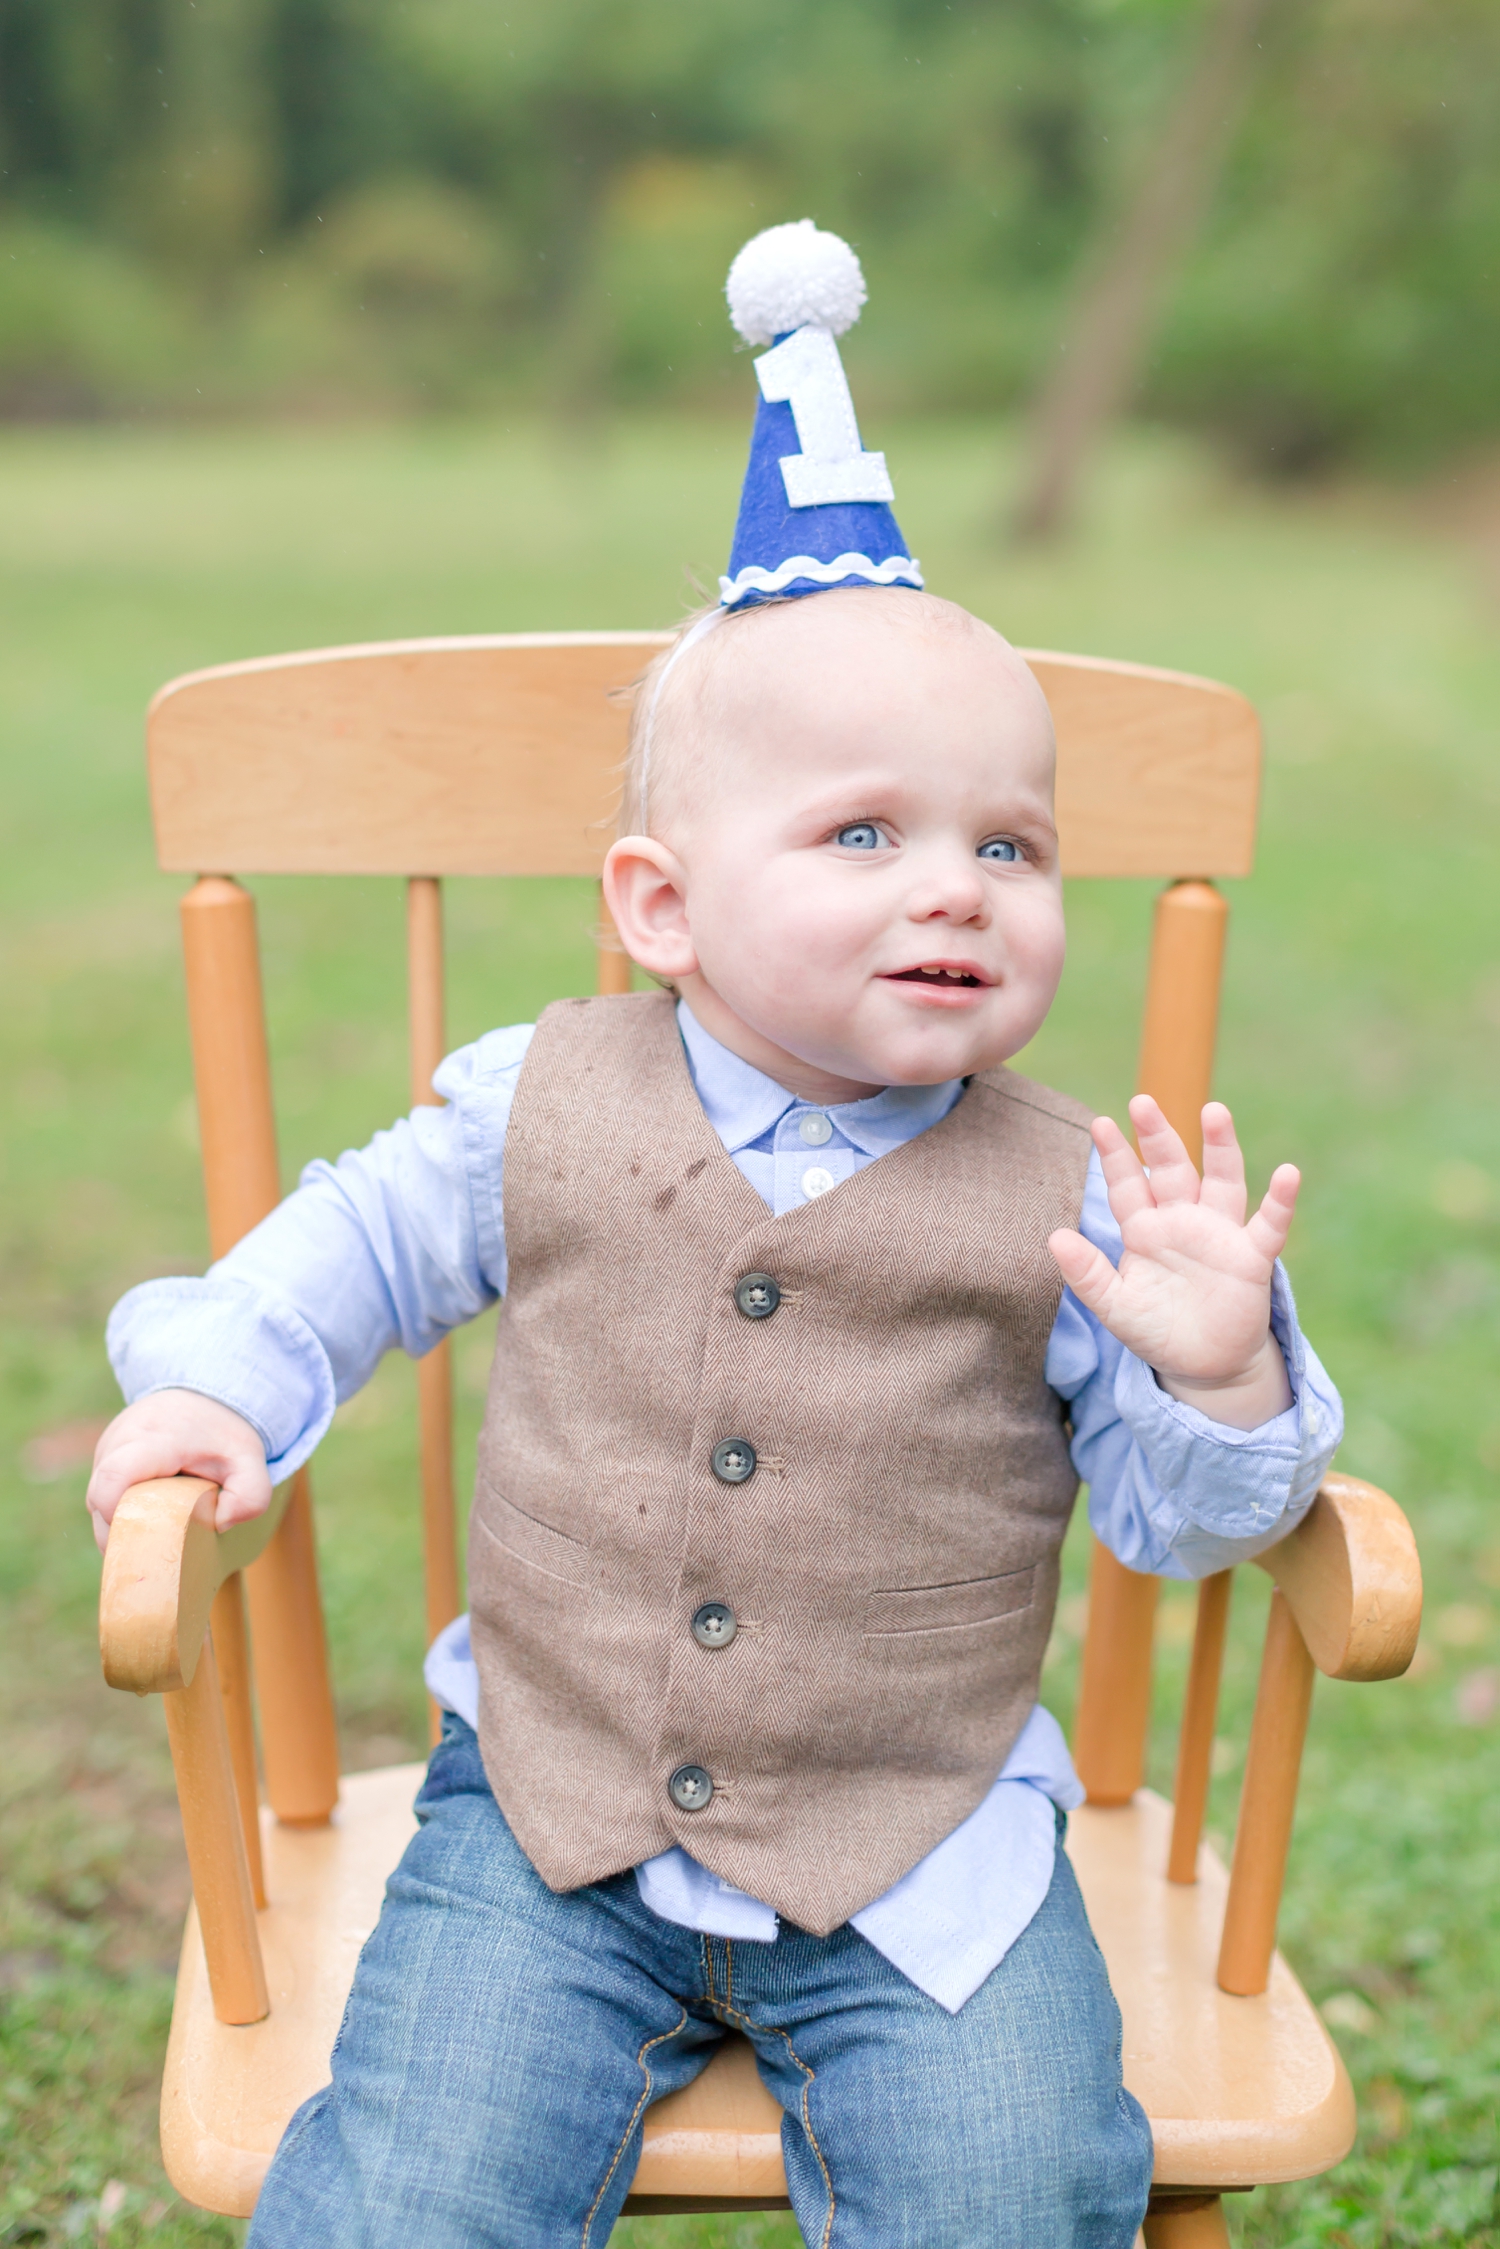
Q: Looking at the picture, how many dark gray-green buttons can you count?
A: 4